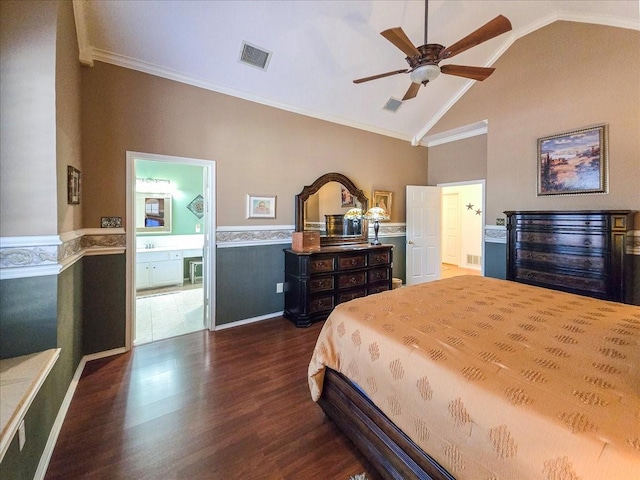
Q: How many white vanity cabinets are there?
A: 1